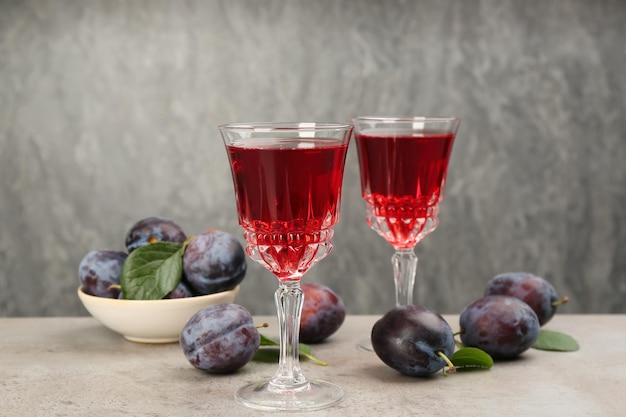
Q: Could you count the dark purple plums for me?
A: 9